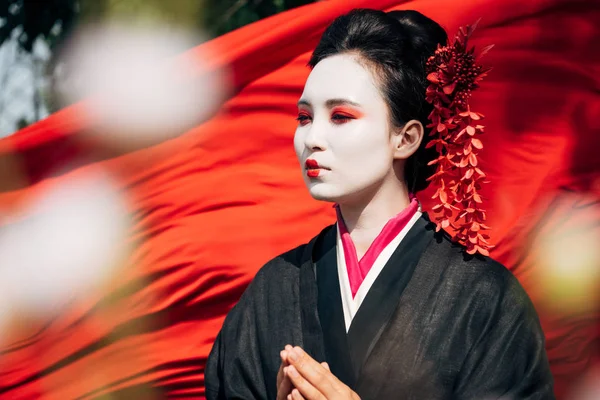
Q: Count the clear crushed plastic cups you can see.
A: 0